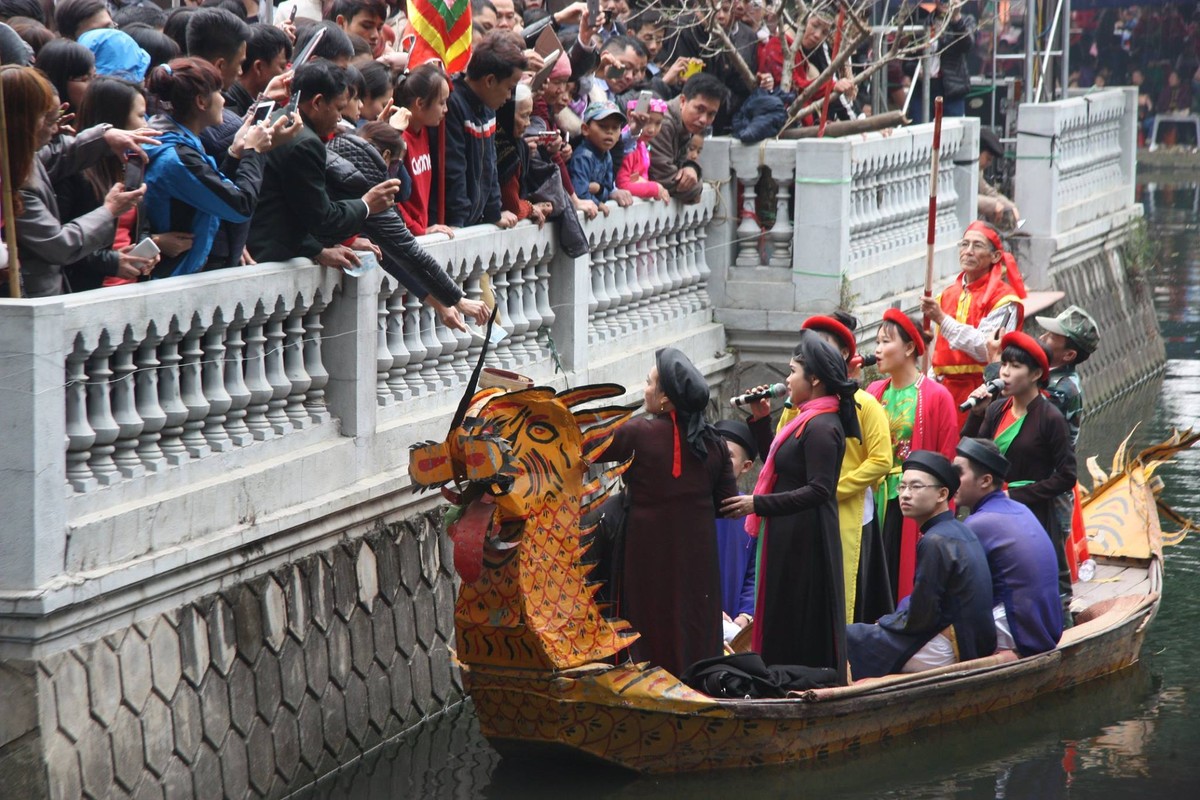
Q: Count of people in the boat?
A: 10